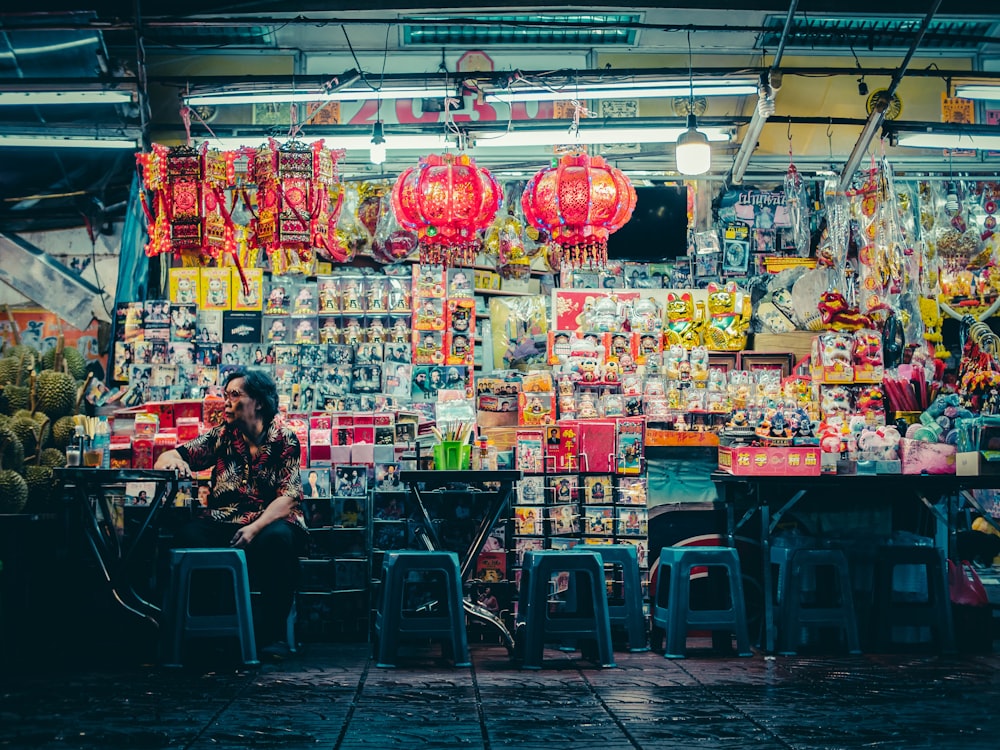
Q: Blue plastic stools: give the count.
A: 7